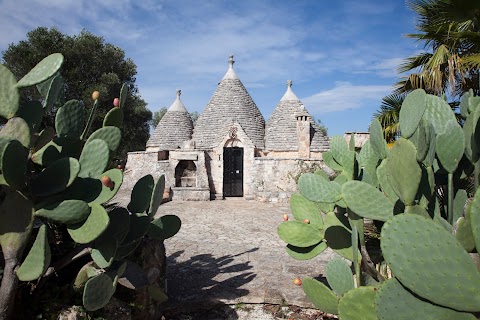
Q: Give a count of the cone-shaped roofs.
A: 3